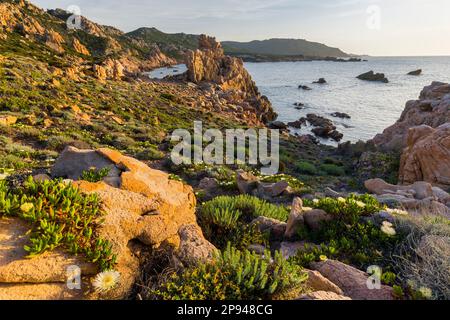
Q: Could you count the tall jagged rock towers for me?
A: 1